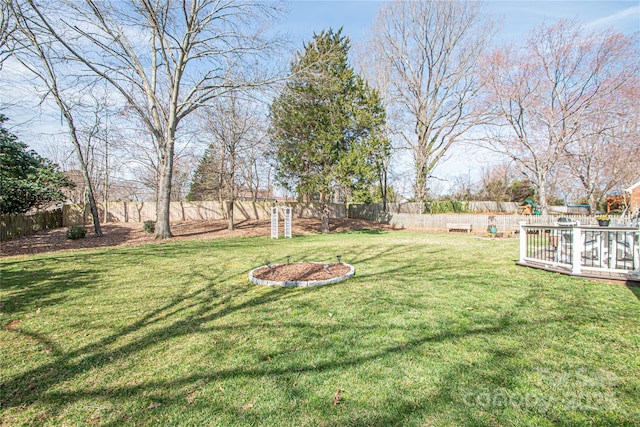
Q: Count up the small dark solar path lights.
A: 4